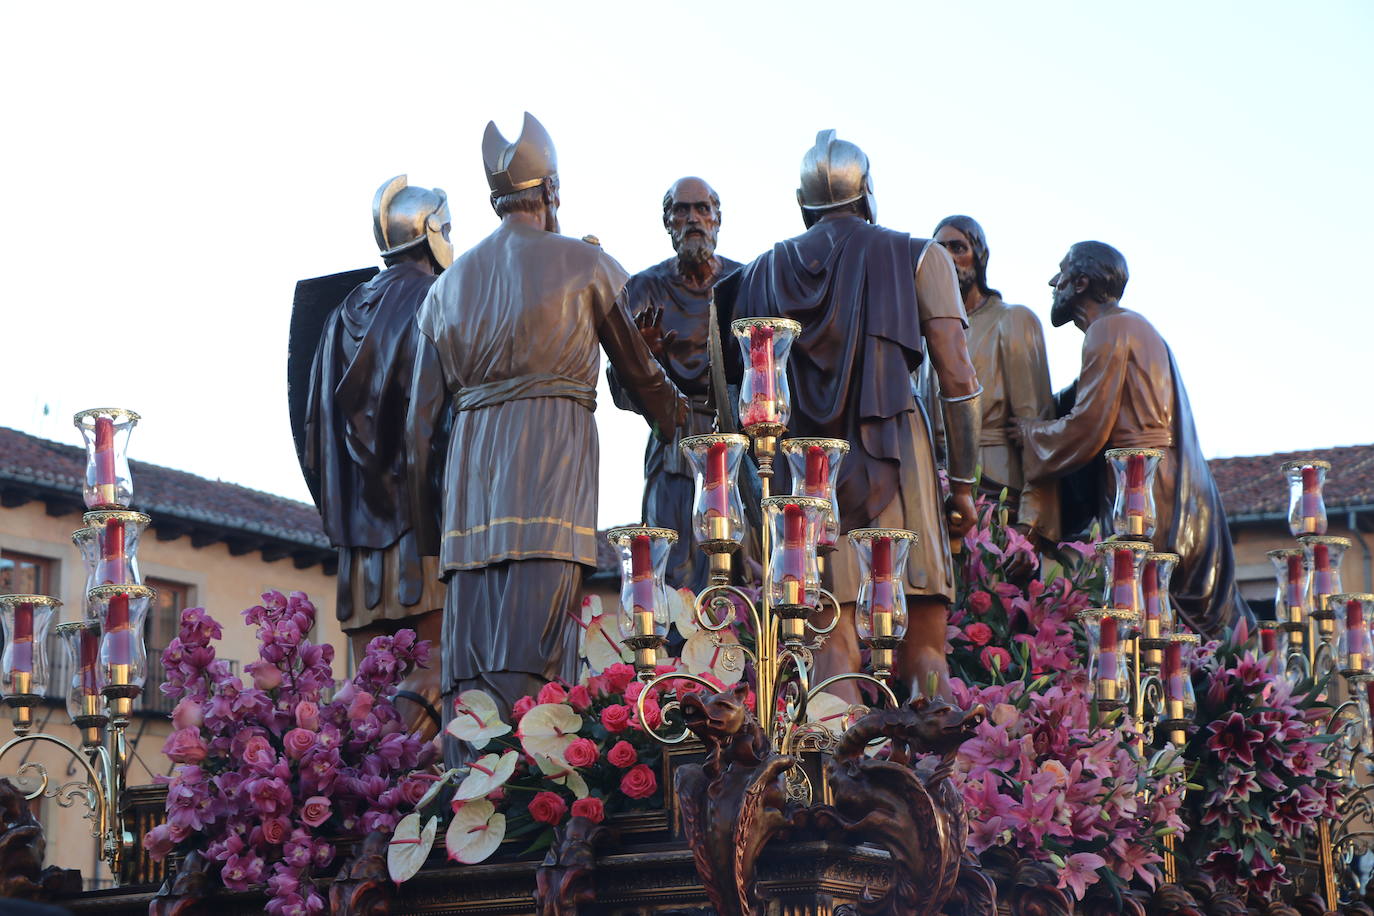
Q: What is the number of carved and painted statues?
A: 6